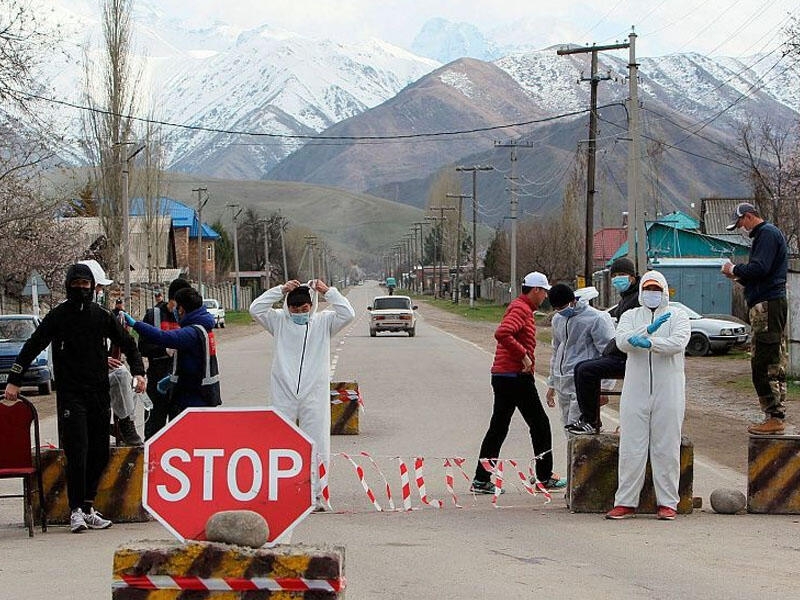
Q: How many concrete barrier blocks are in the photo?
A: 5